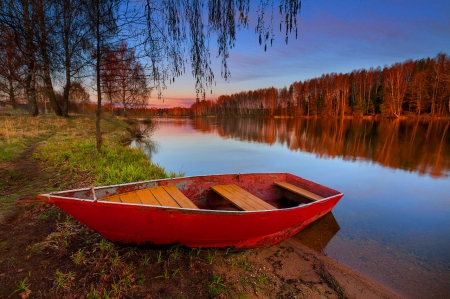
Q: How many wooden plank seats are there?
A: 3